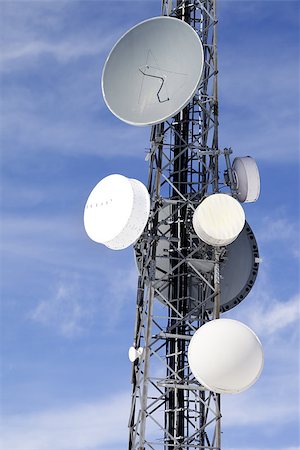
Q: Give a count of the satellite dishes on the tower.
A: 7